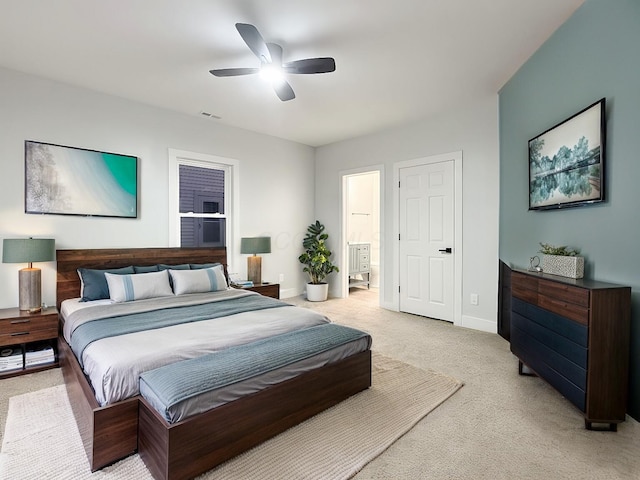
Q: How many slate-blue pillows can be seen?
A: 4